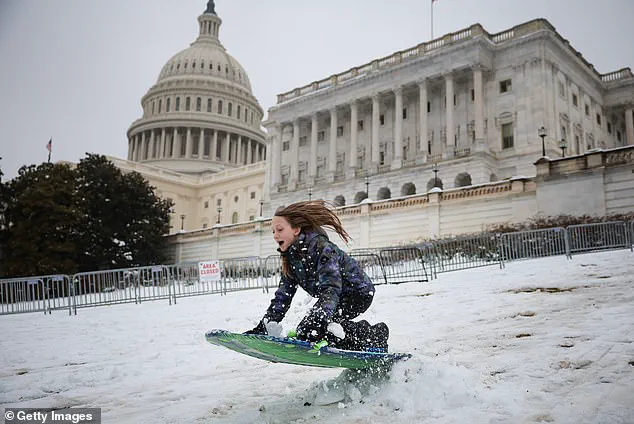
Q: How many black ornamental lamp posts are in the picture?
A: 8